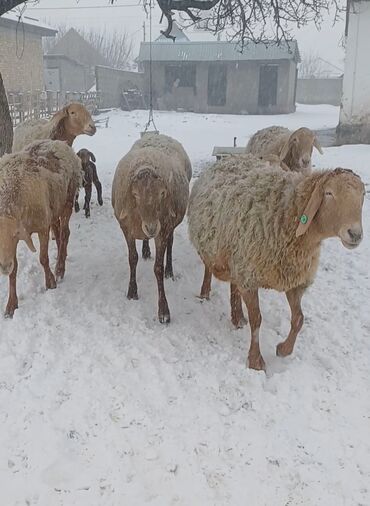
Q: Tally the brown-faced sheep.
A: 5